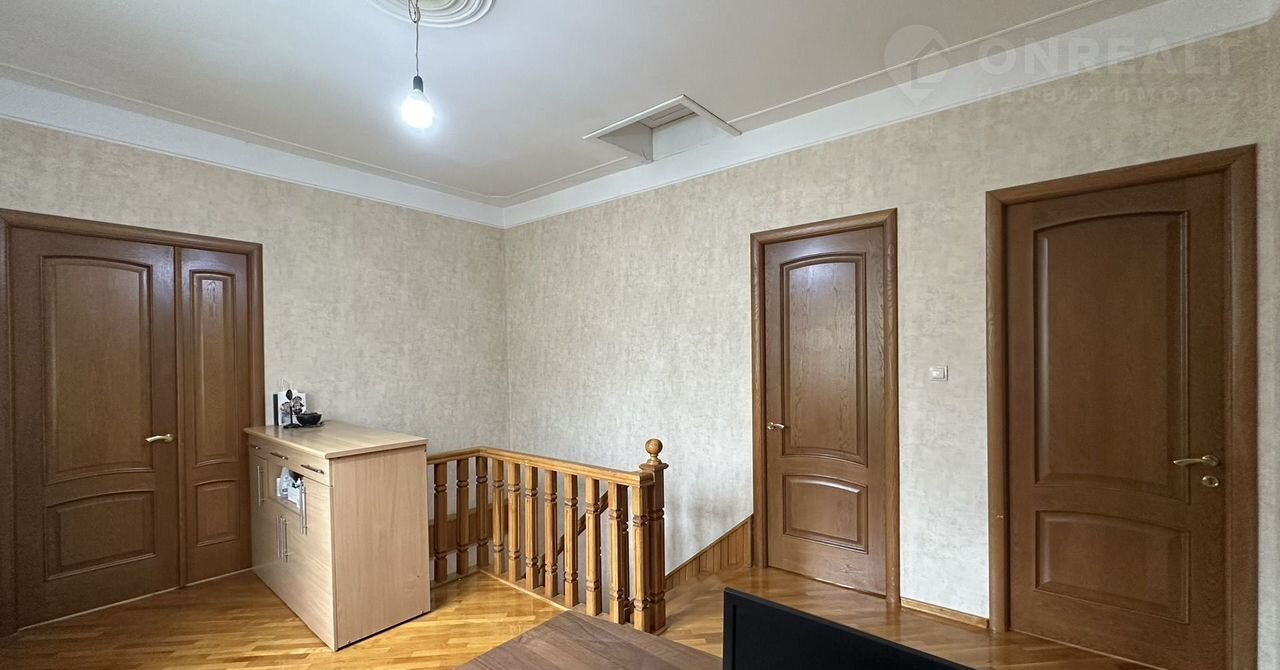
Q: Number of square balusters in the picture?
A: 11